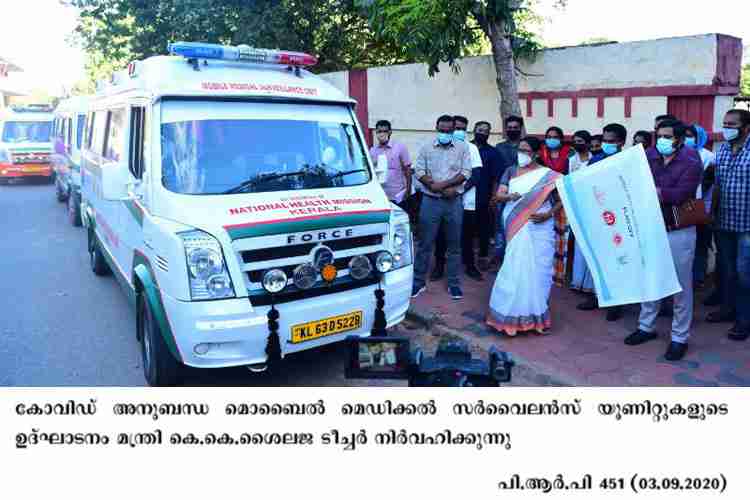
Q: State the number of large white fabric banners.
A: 1